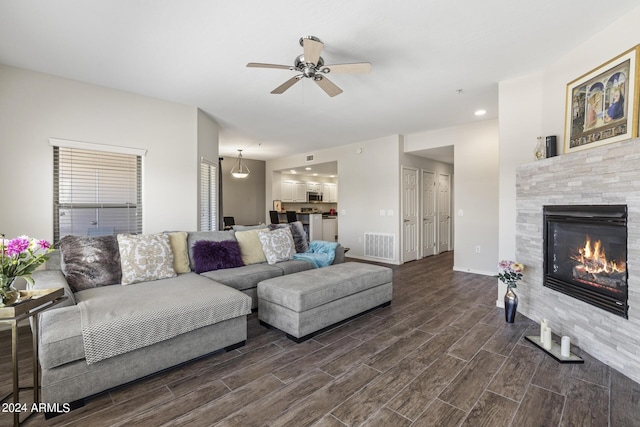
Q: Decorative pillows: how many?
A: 7